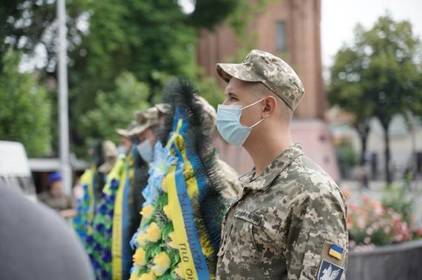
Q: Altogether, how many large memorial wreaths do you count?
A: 3